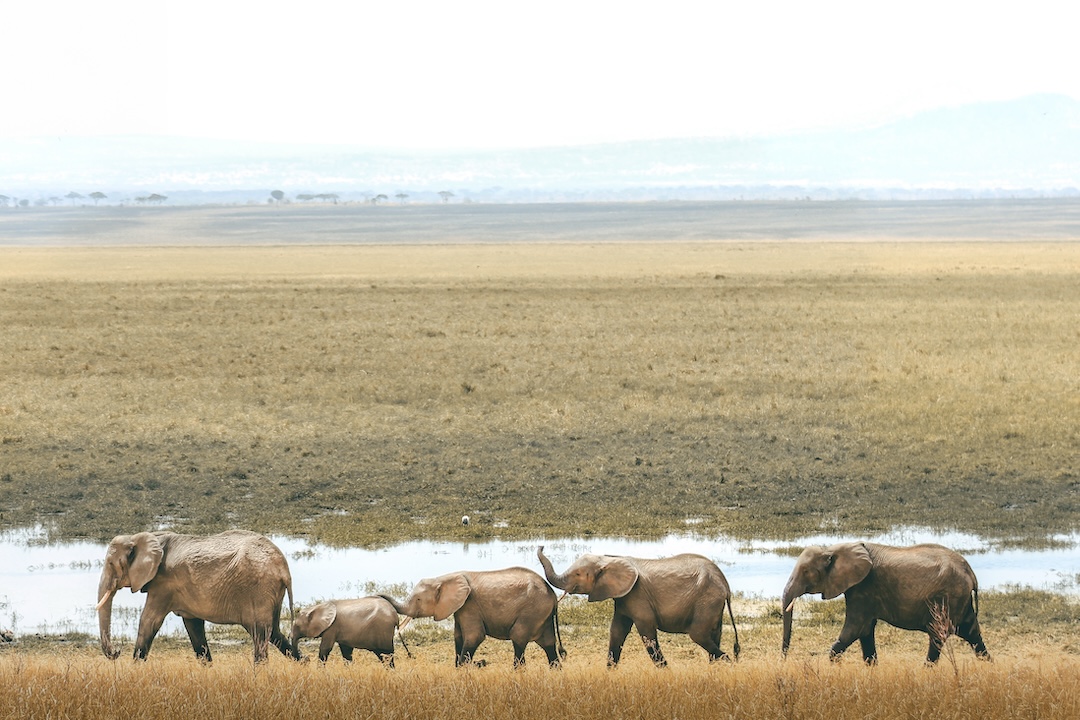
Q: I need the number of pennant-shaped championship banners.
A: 0